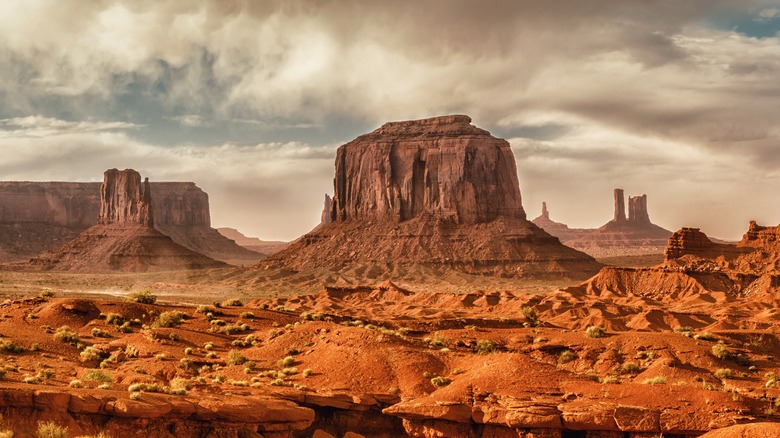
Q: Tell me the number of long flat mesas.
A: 1